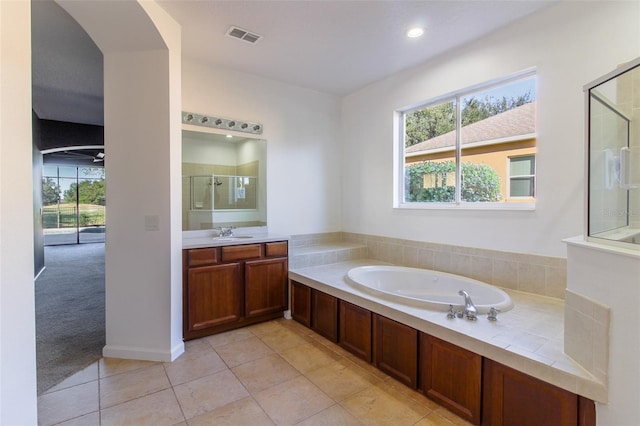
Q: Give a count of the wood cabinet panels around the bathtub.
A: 6